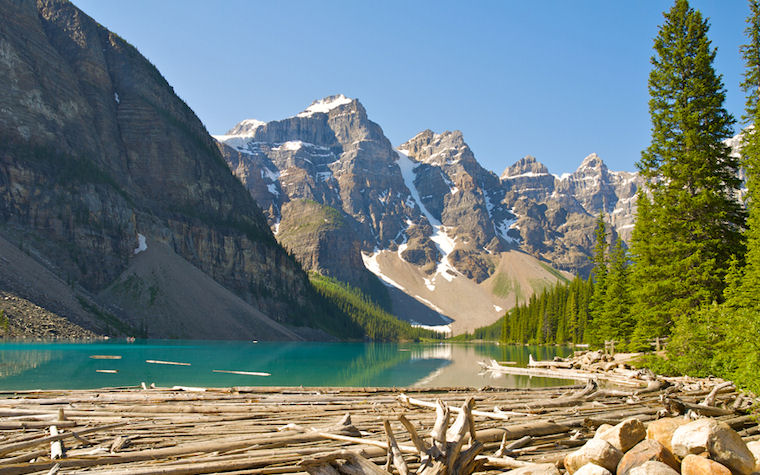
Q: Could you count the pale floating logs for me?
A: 4